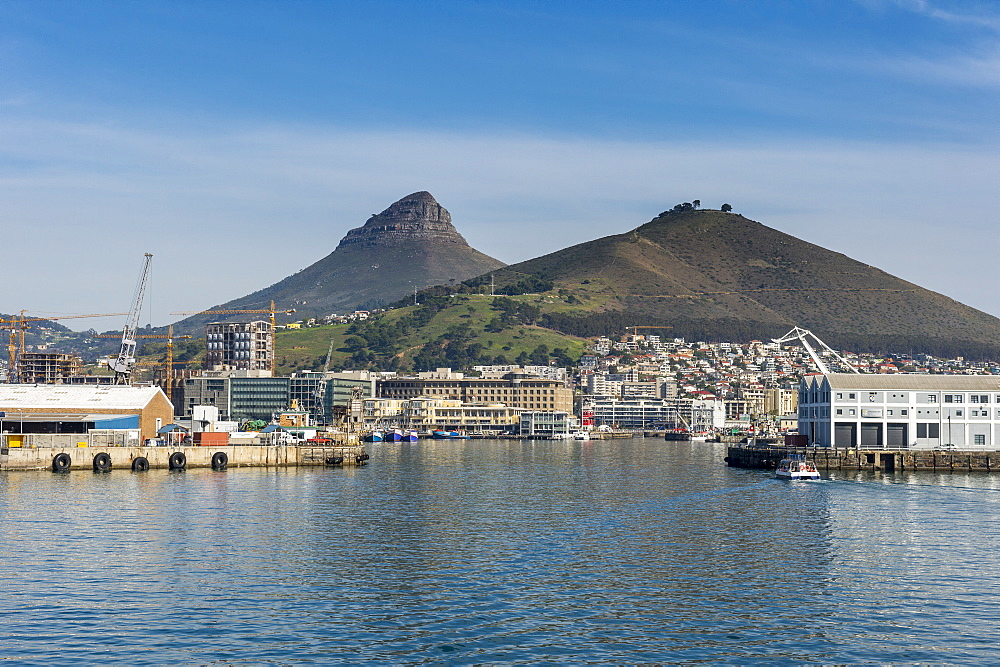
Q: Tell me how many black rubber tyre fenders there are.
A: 5